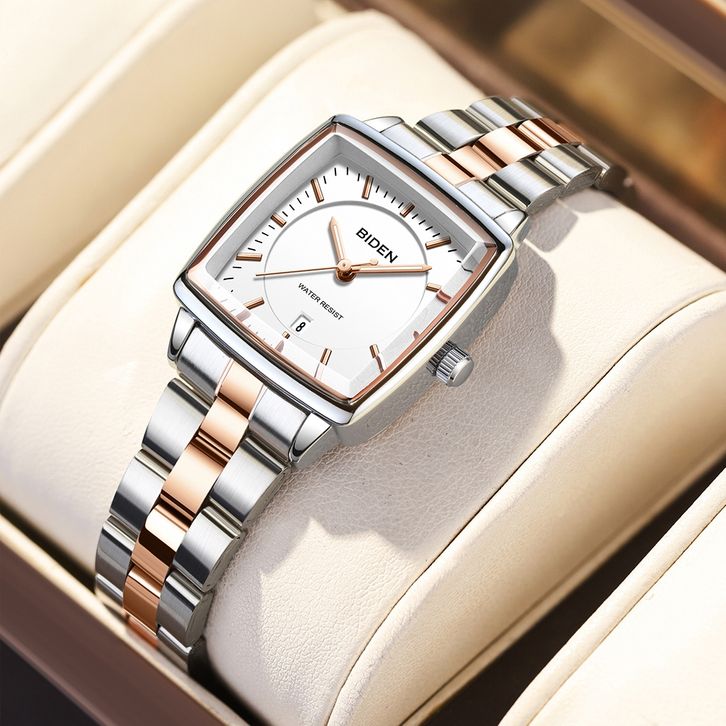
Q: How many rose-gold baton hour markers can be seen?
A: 11